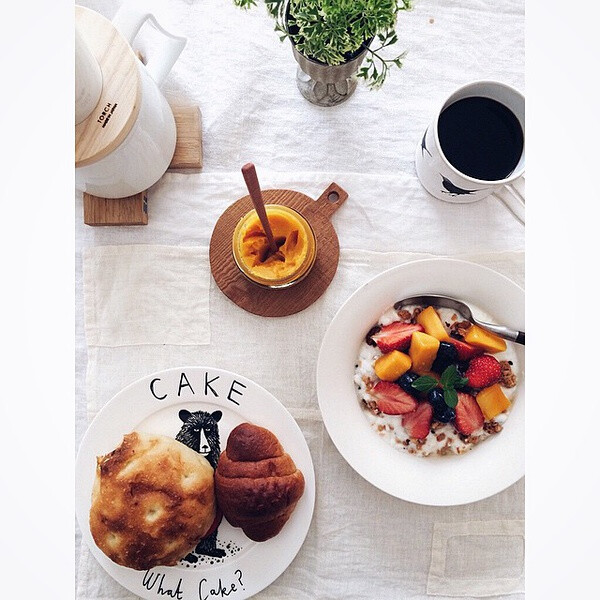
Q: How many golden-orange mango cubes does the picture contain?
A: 5